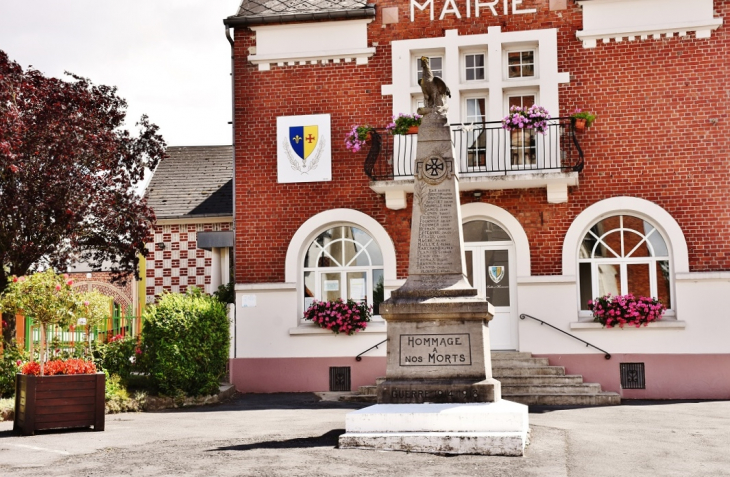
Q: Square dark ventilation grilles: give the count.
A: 2